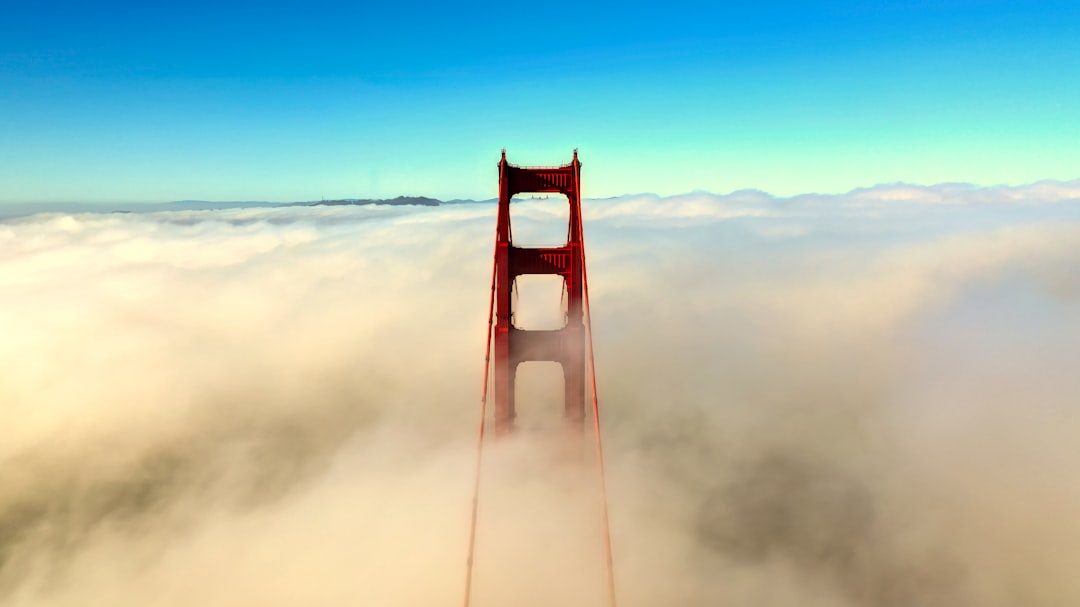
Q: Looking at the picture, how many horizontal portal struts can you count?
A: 3